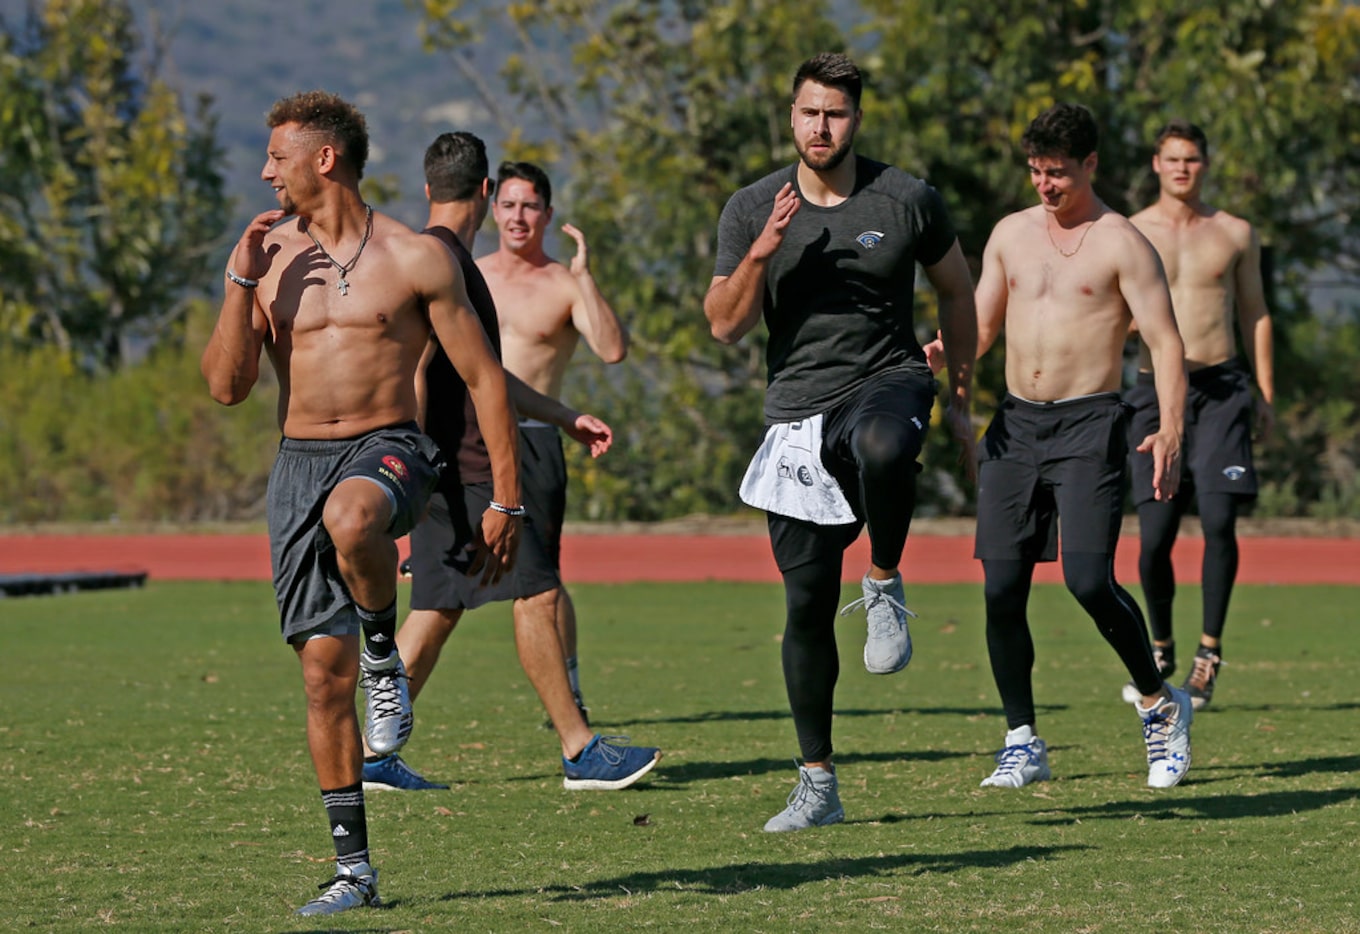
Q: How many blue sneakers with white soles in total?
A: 2